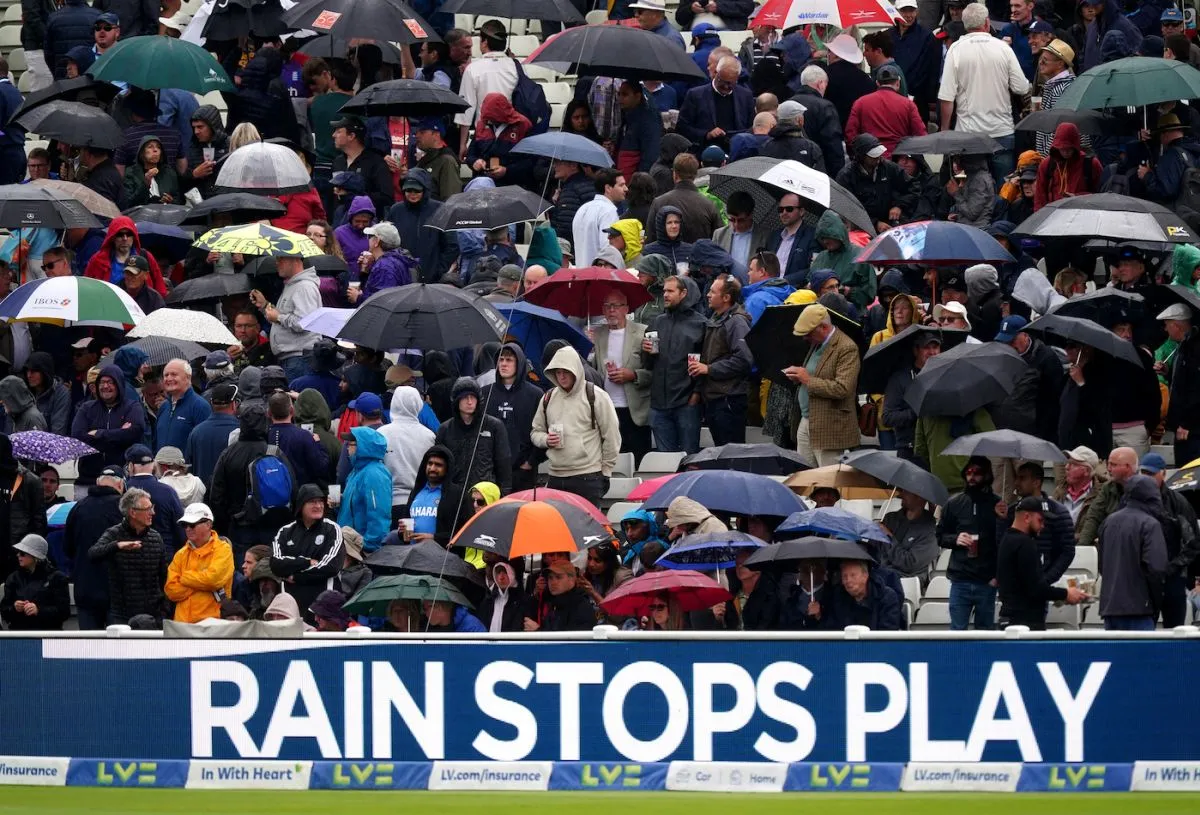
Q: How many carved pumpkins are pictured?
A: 0